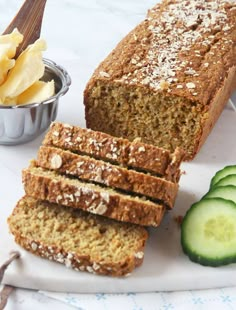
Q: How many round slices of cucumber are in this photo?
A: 4